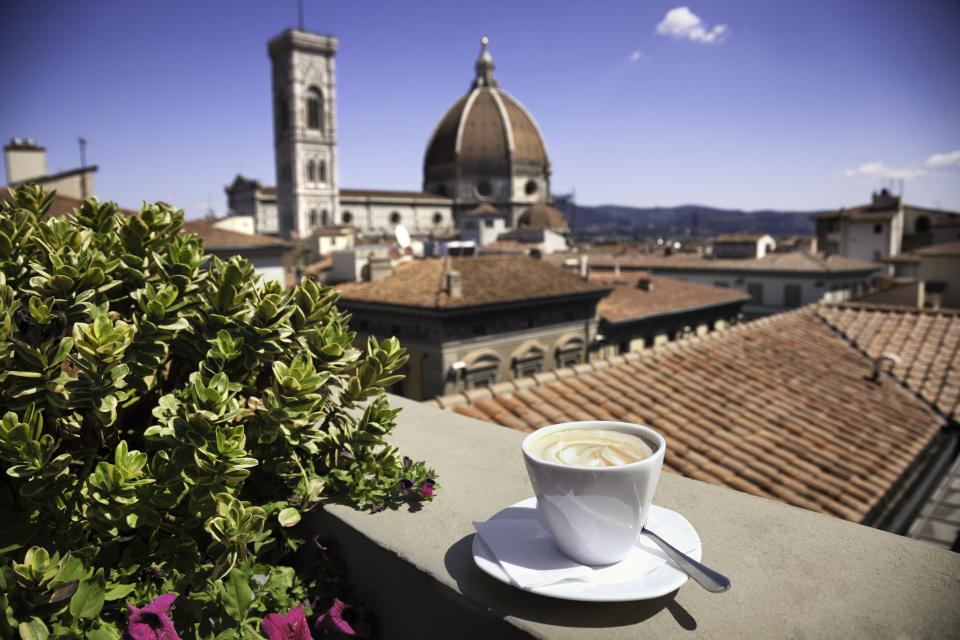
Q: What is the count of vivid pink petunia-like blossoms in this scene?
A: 3